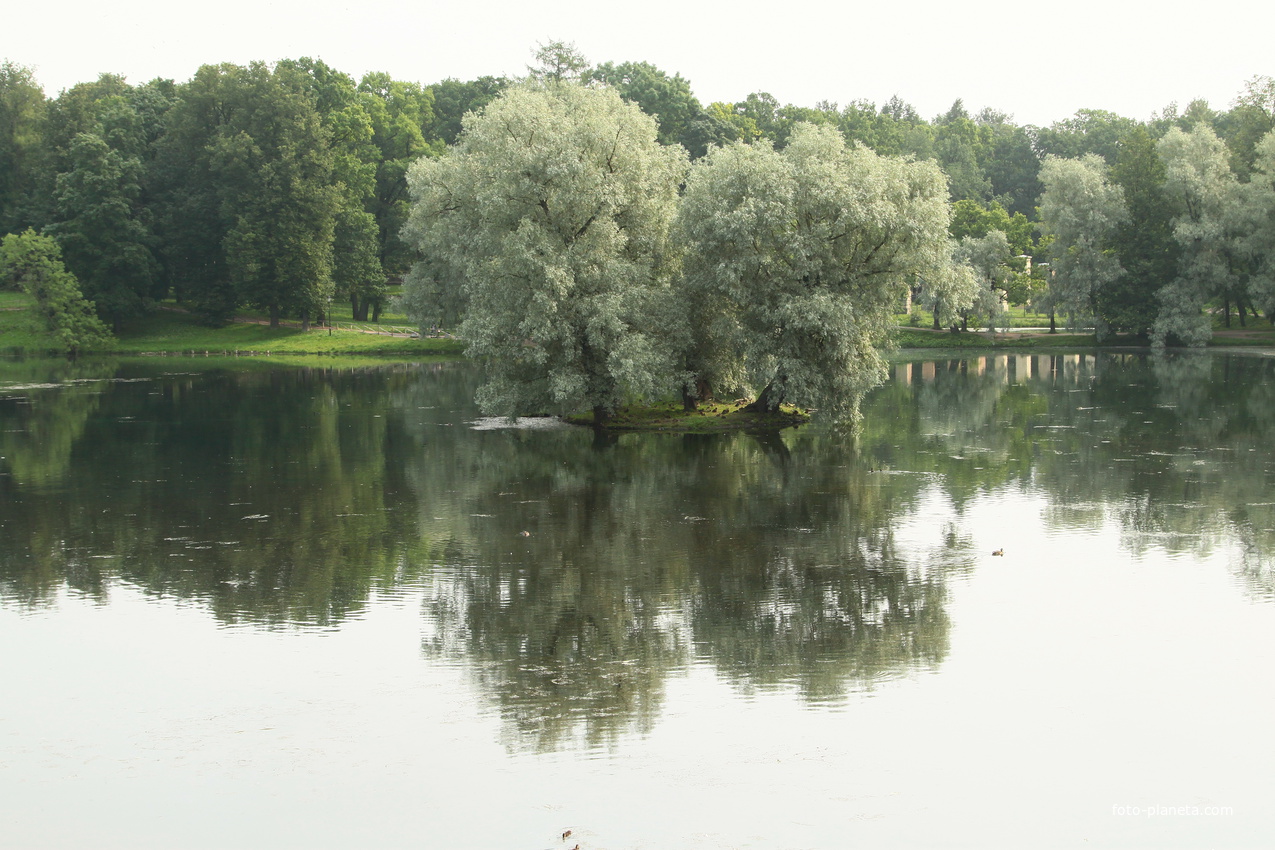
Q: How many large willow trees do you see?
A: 2